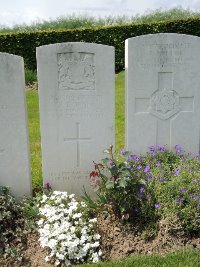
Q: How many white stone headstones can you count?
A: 3